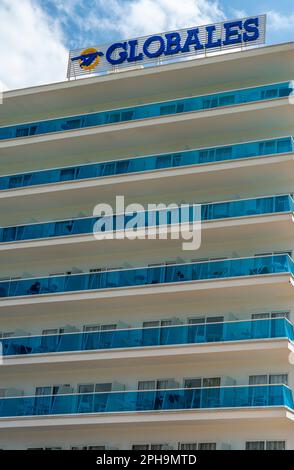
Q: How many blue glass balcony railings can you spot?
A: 6